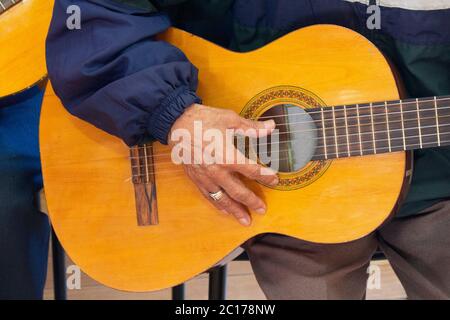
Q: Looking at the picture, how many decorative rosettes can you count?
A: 1